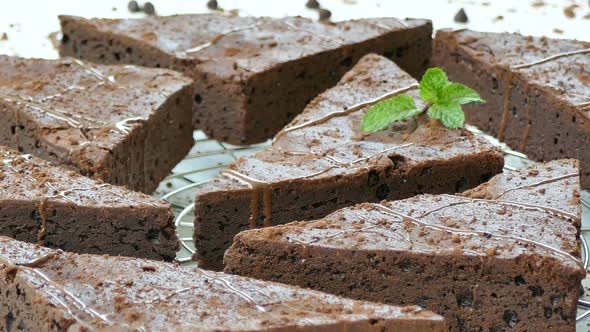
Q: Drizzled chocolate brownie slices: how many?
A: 7